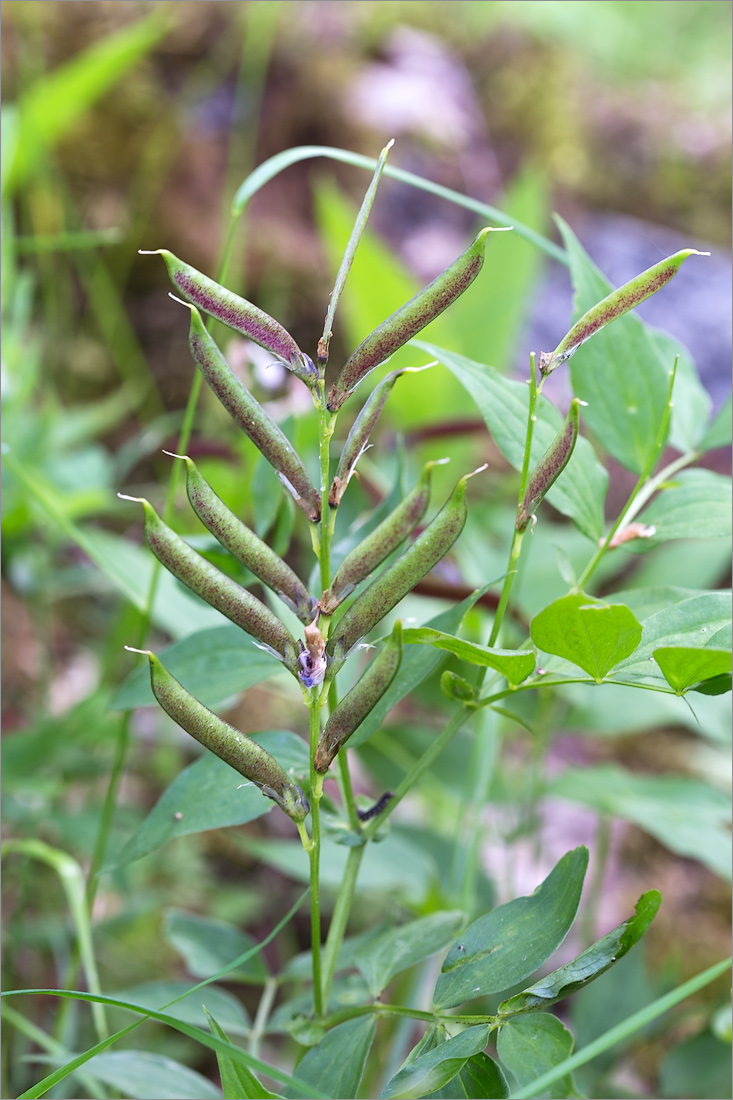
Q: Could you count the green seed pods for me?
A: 13